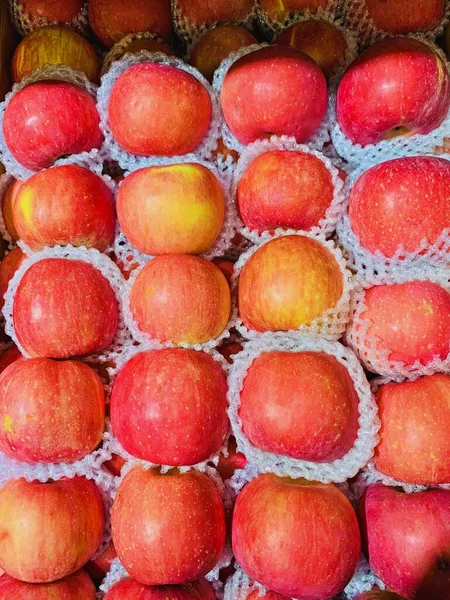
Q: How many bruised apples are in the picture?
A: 0